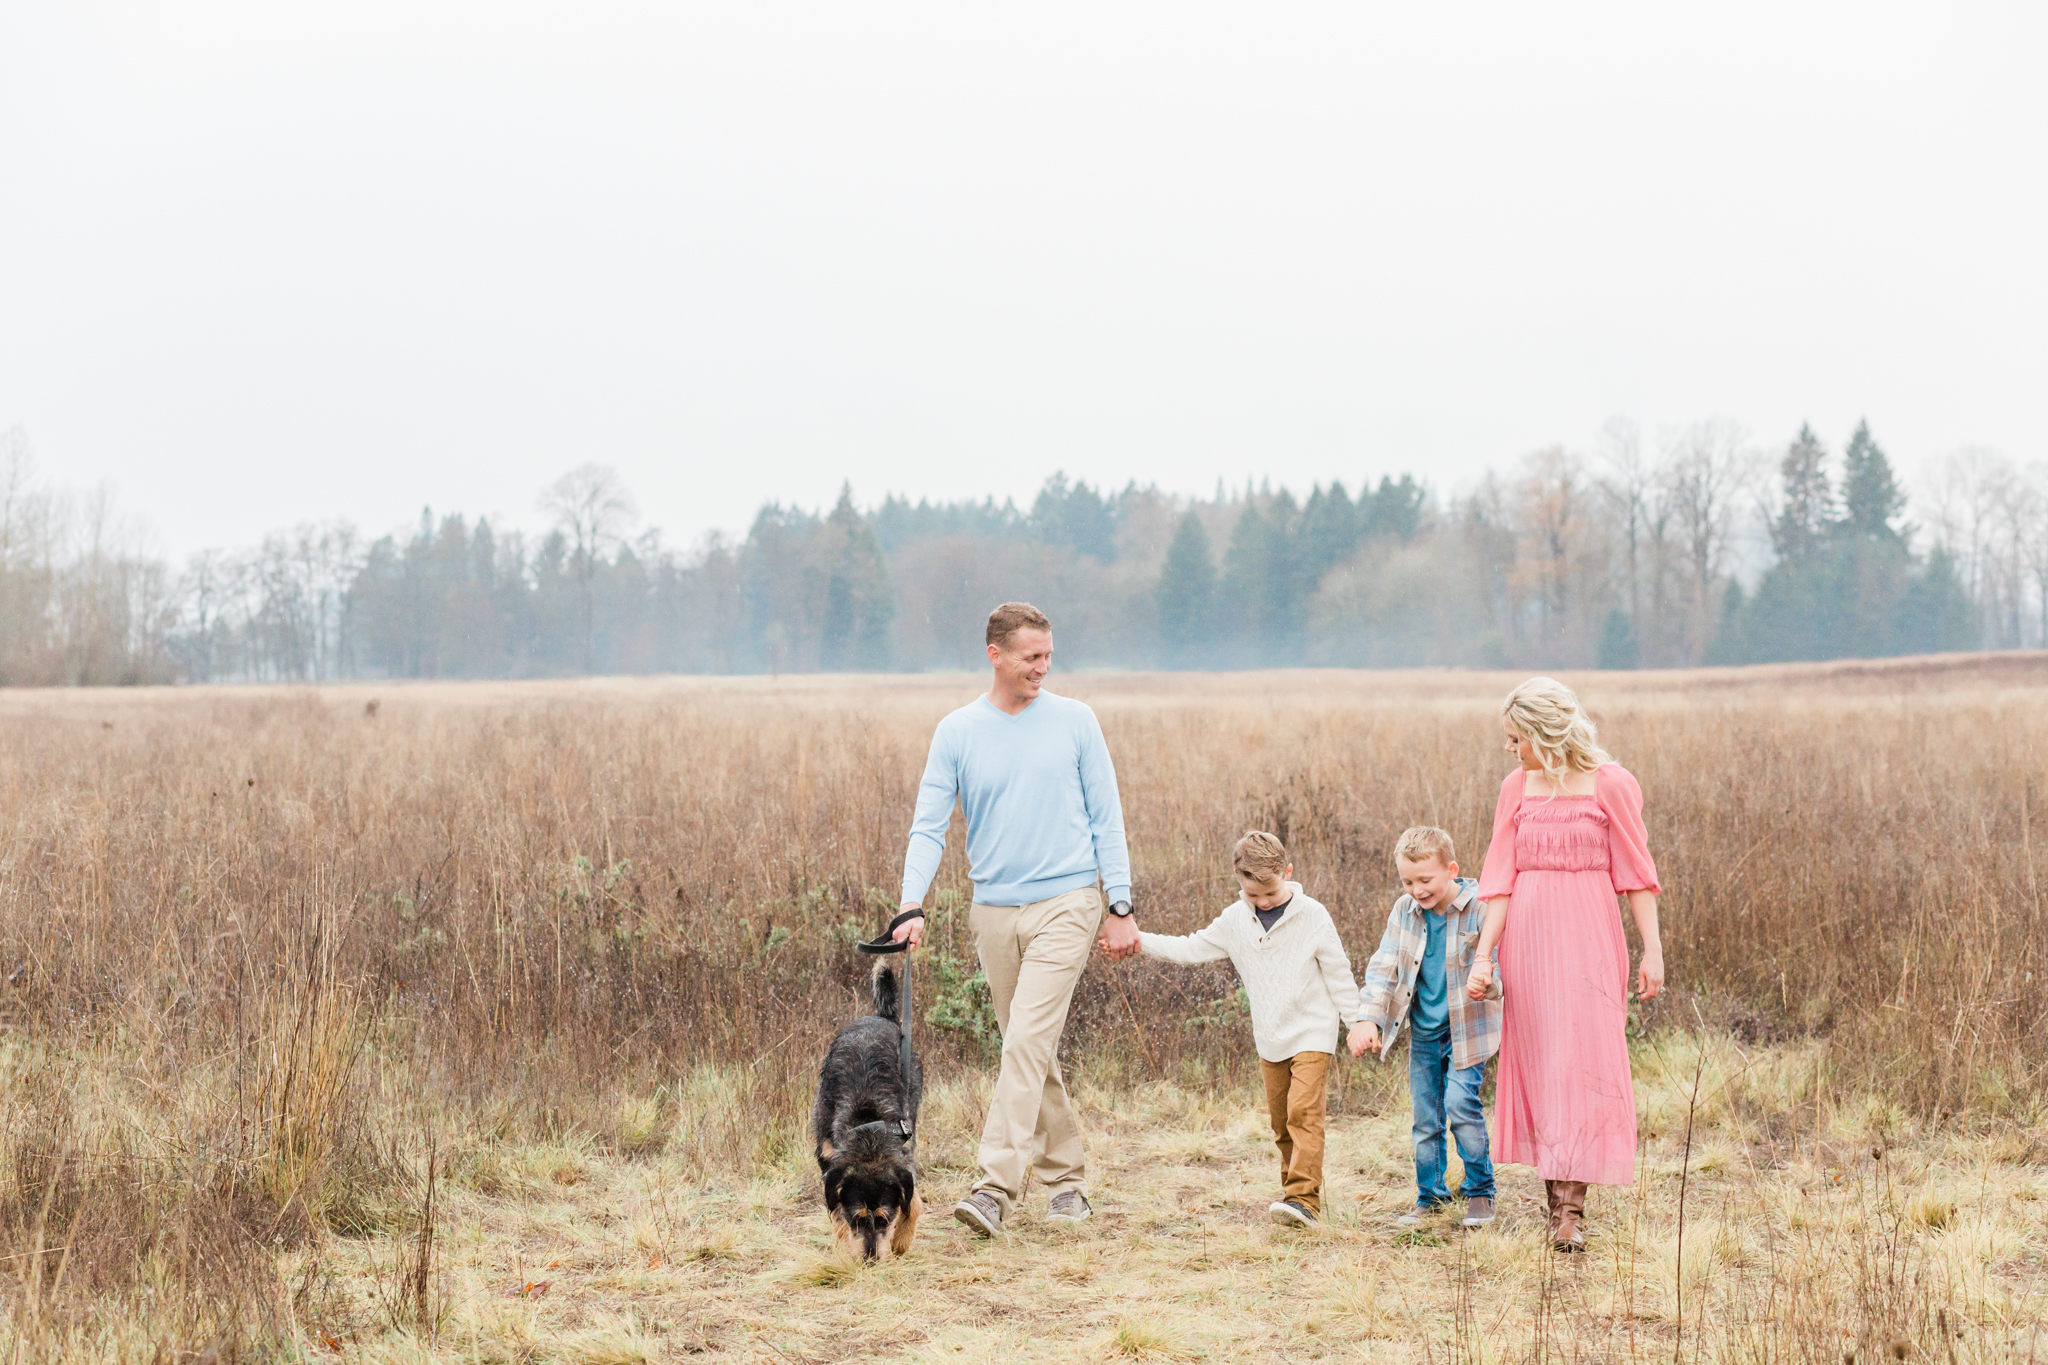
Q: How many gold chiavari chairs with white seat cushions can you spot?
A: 0